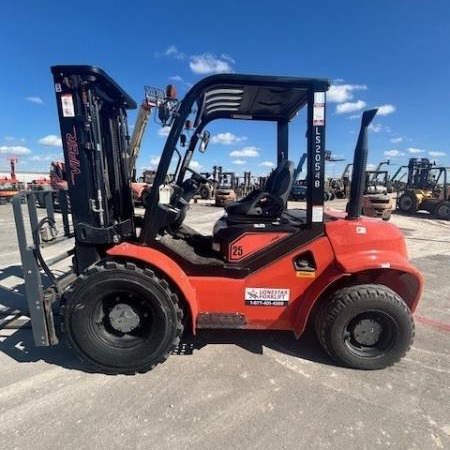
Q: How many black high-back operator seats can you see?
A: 1